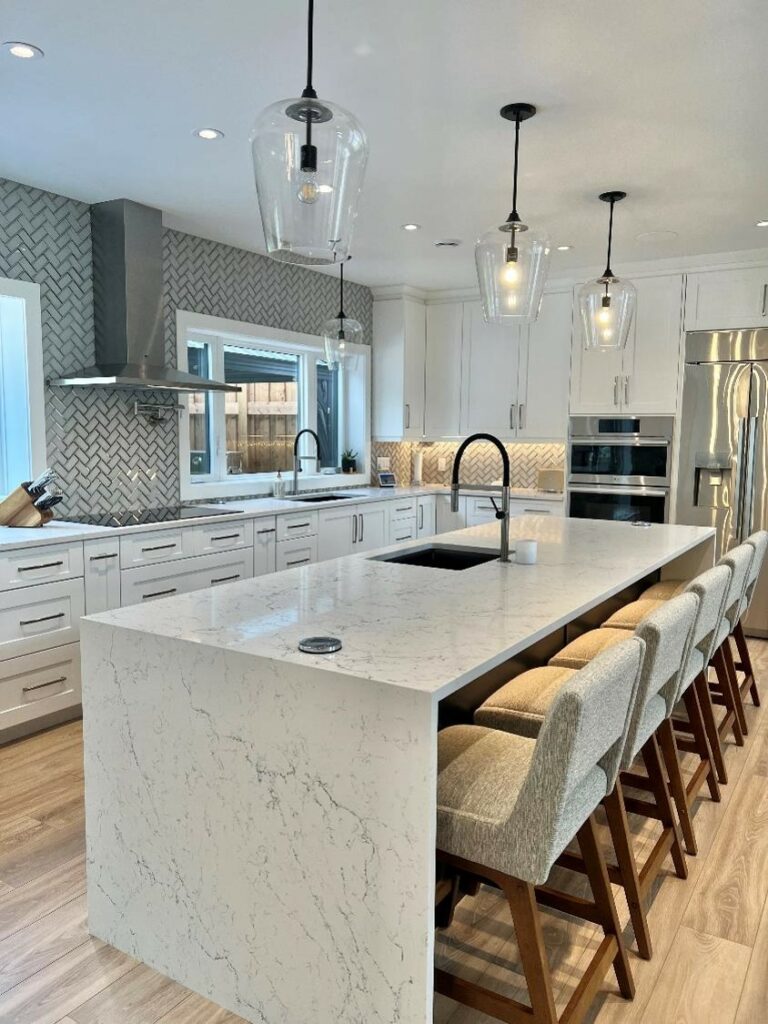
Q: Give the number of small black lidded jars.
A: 0